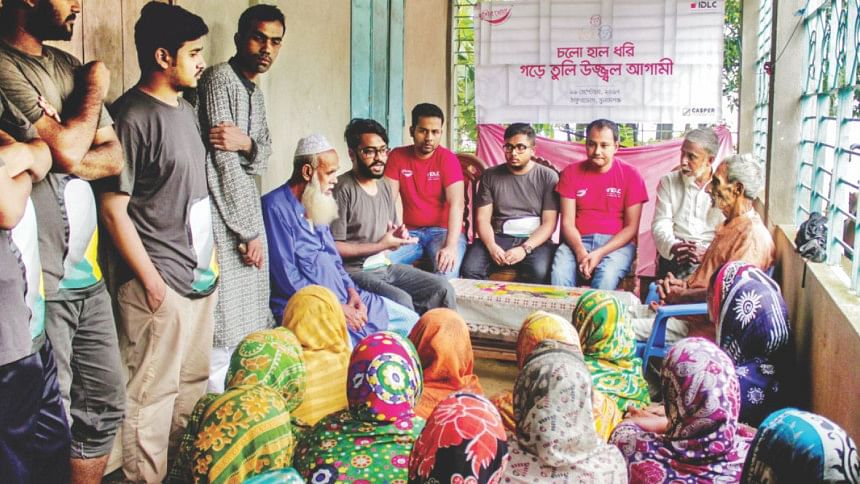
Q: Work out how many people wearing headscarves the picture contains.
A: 13